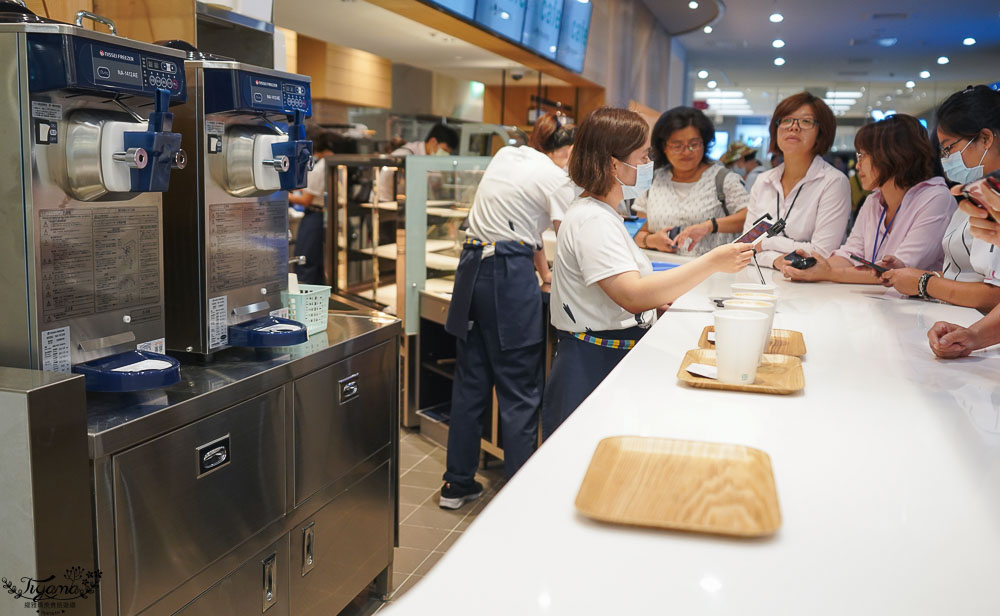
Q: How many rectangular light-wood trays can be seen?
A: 3